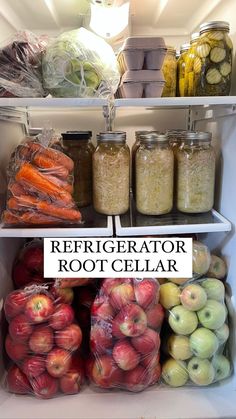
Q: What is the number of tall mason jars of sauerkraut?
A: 3